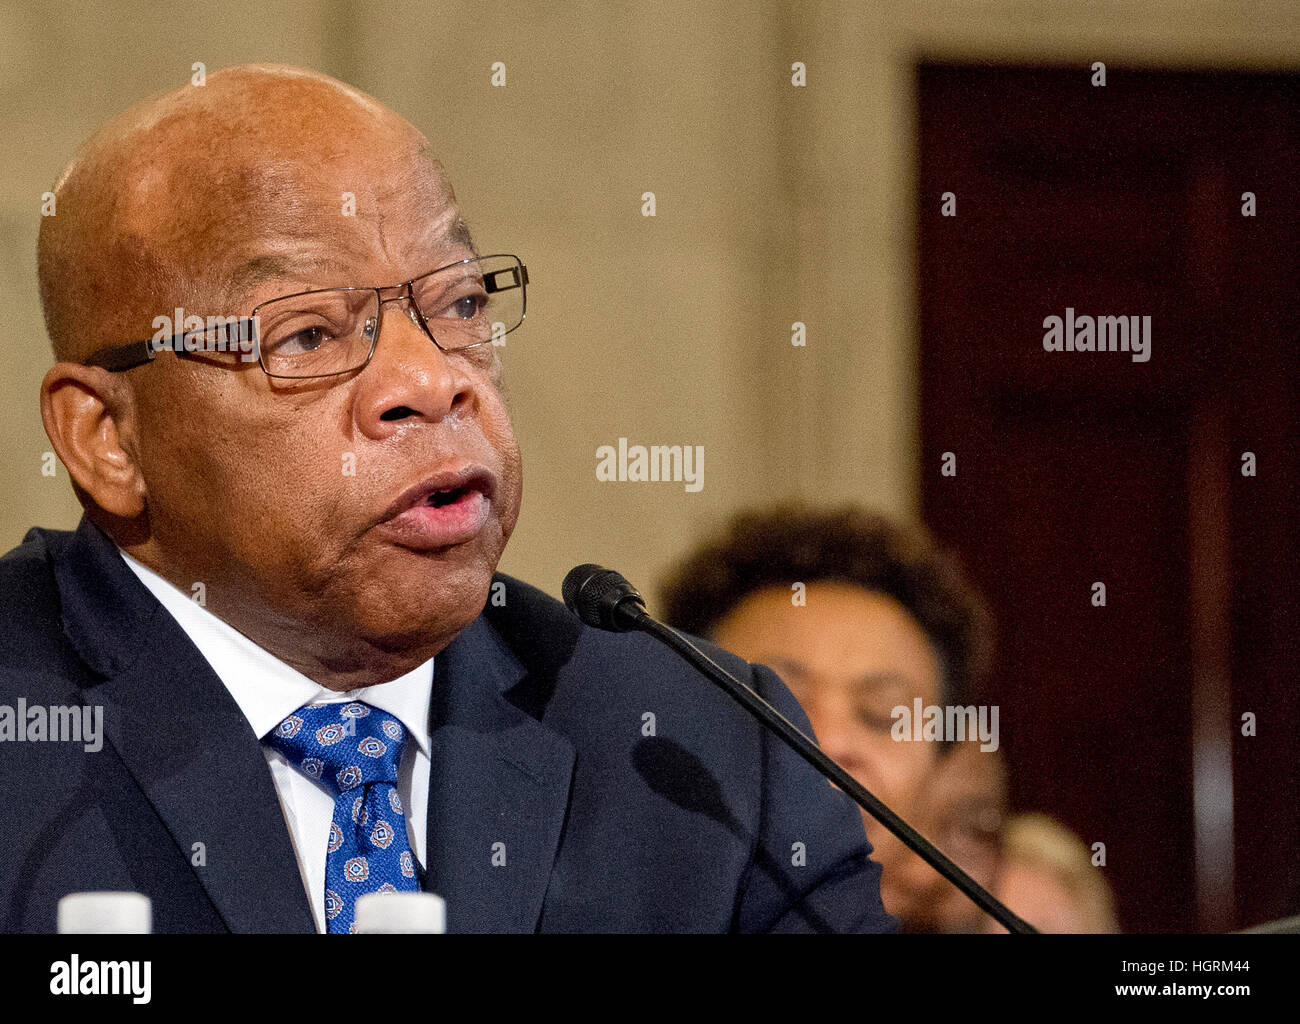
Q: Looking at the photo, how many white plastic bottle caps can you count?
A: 2